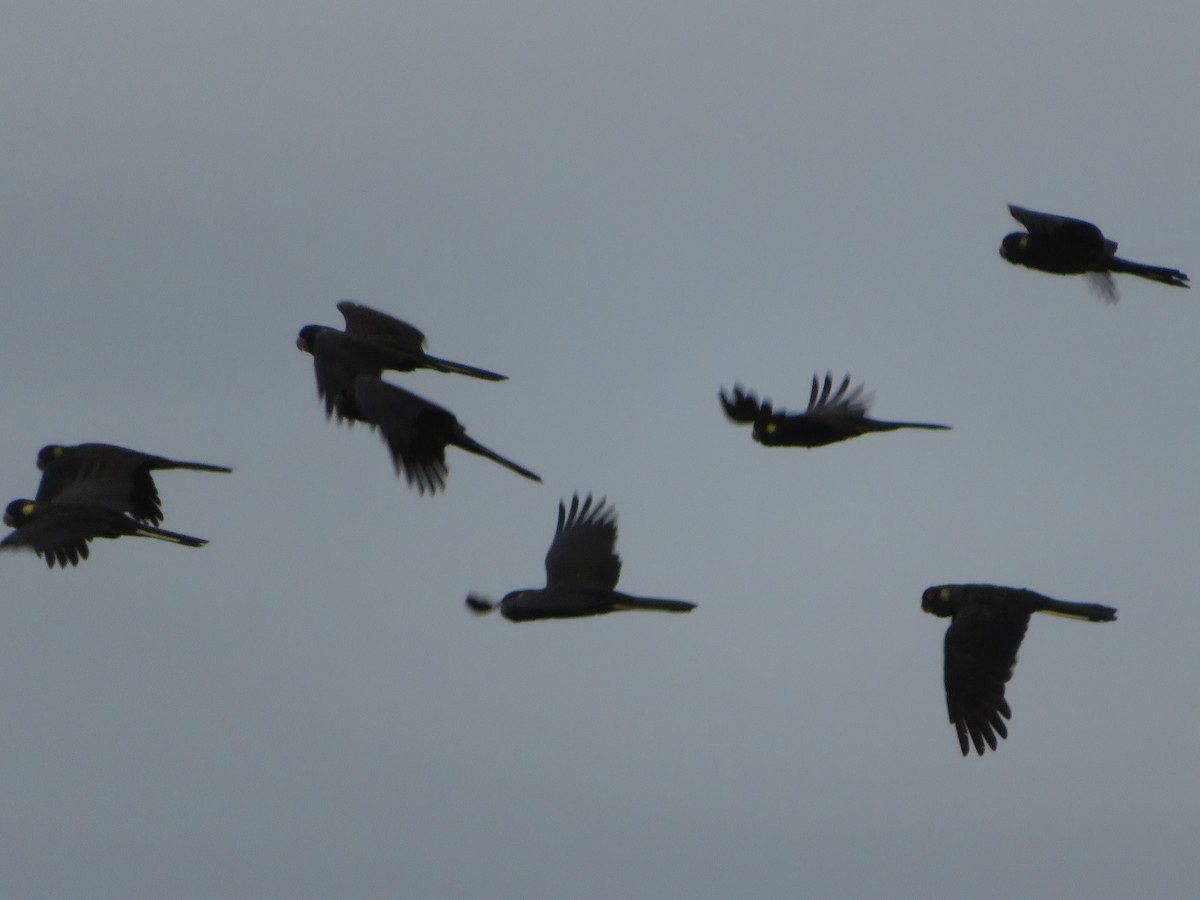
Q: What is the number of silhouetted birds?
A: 8